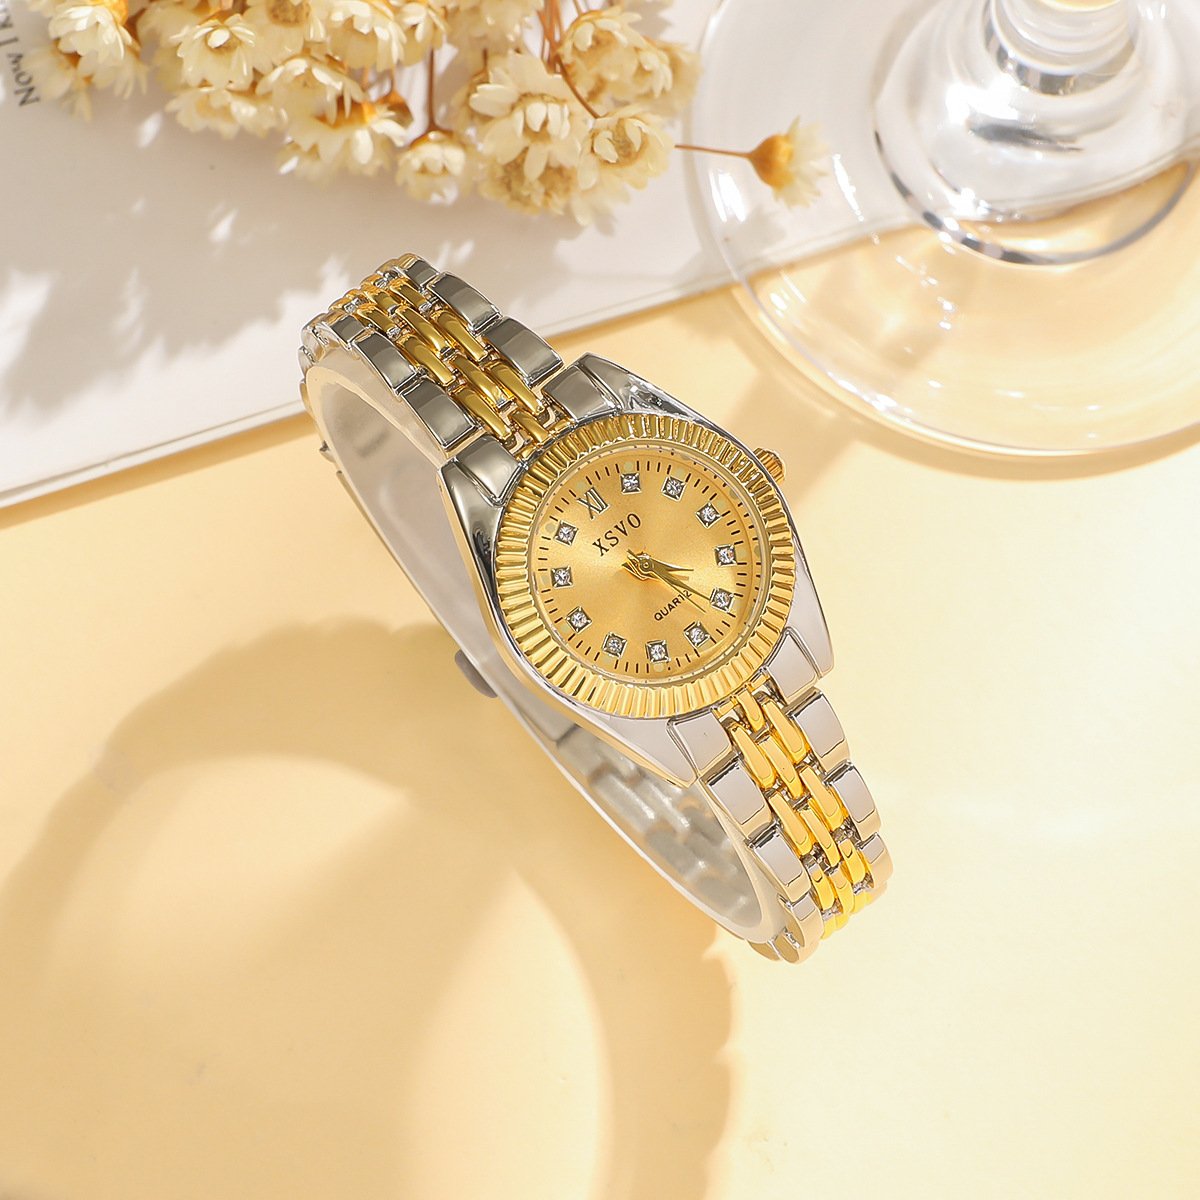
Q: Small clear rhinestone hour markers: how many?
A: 11